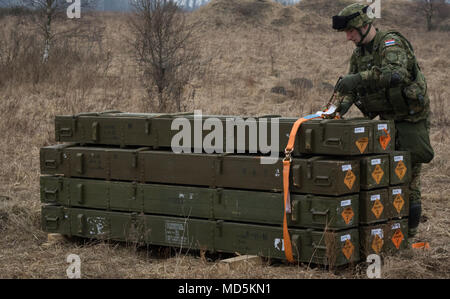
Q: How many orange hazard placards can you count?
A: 11